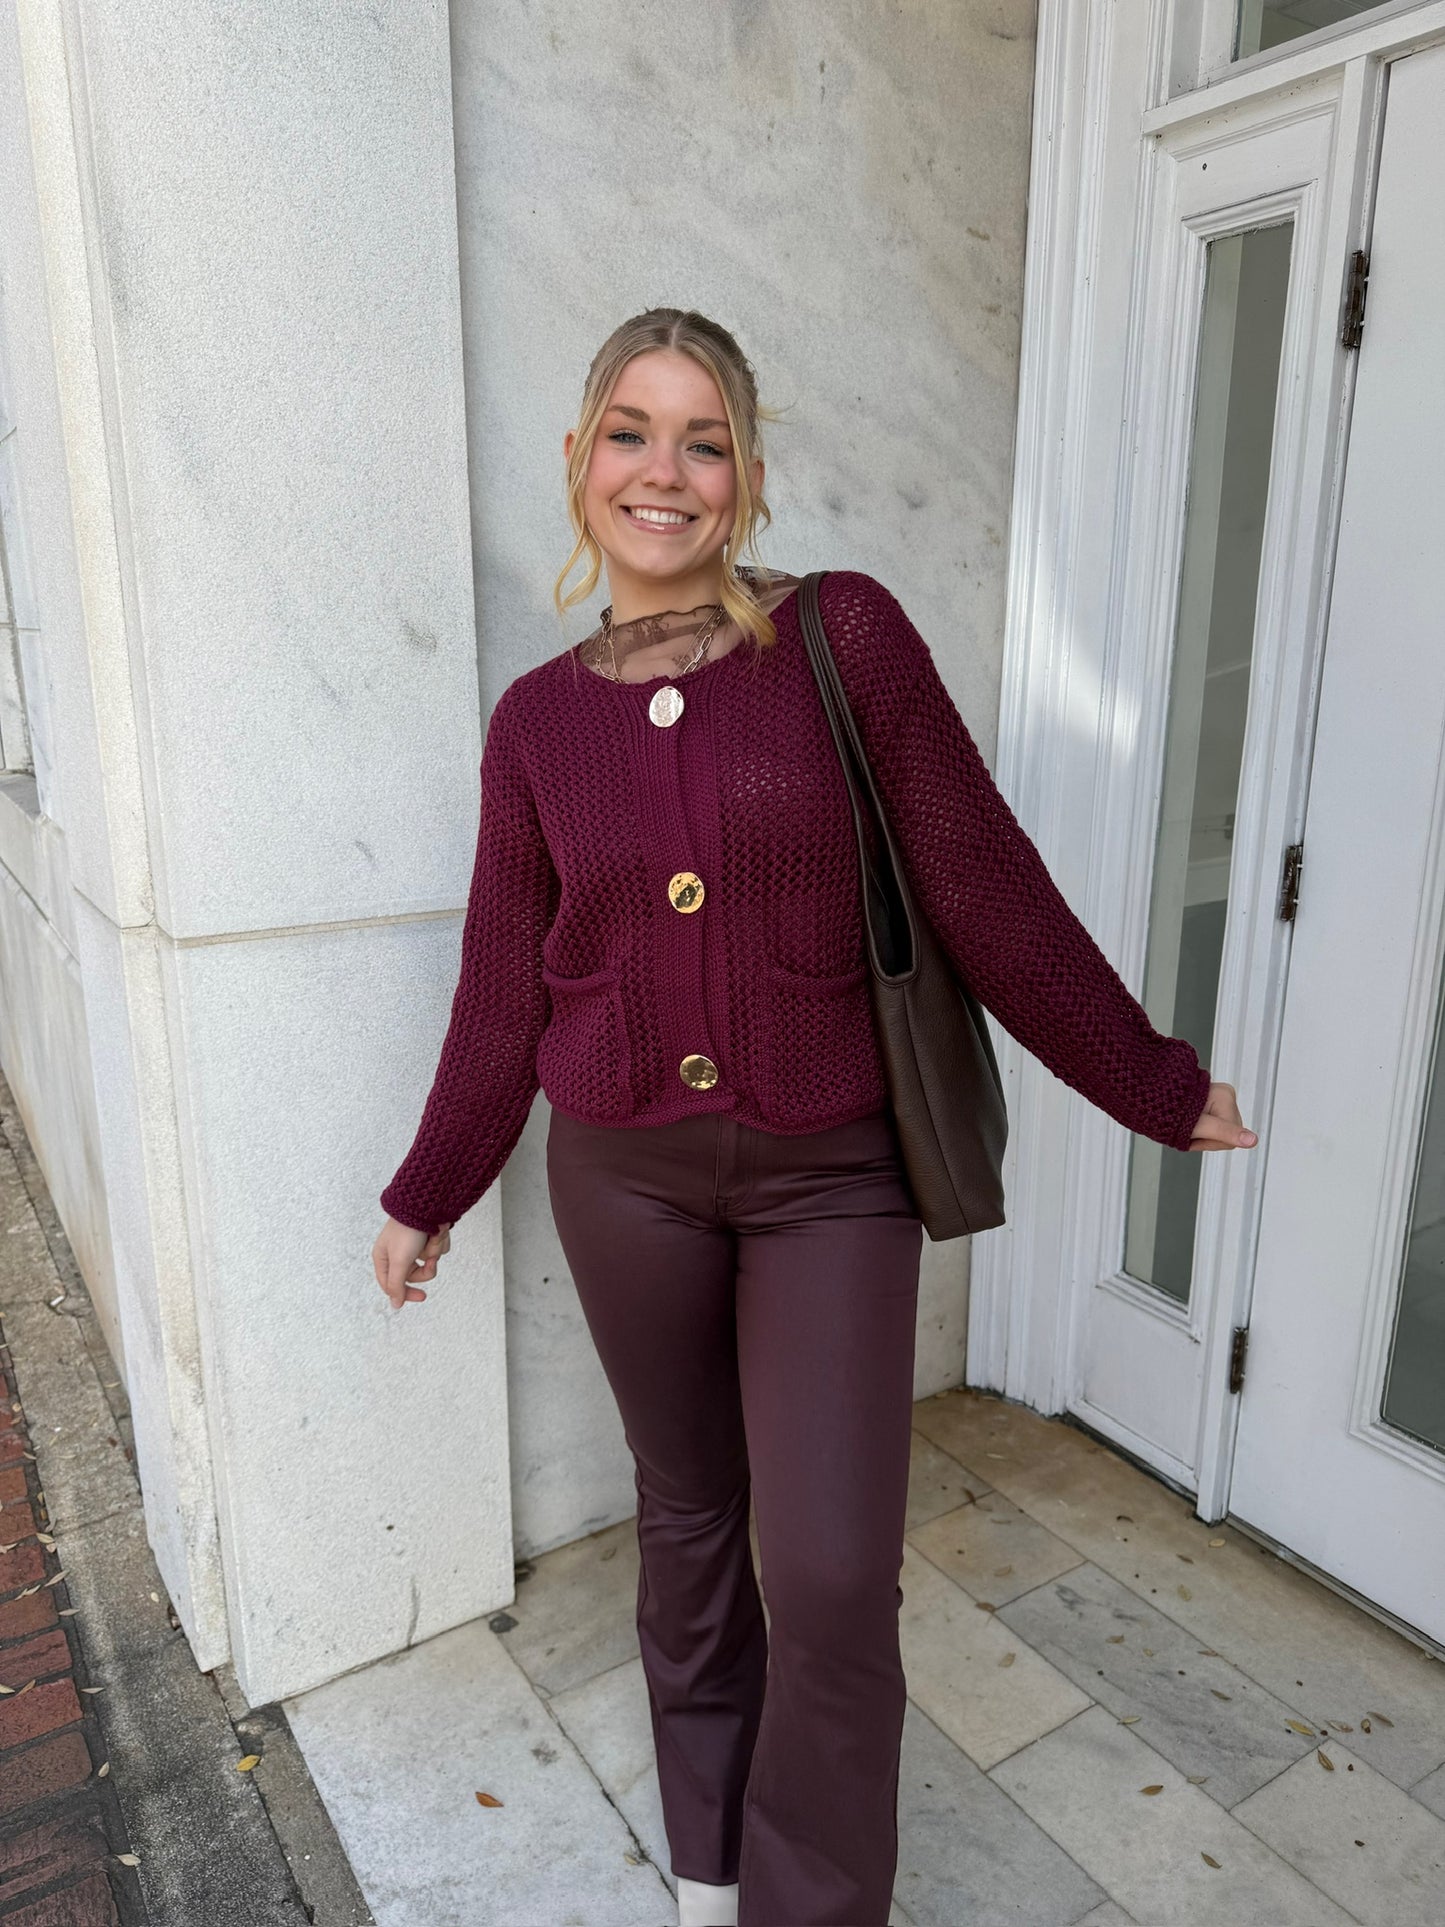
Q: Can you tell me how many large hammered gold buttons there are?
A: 3